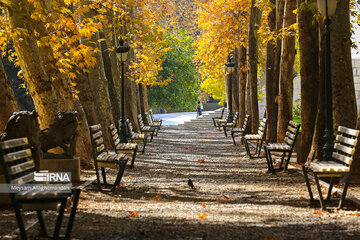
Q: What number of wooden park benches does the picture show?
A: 14